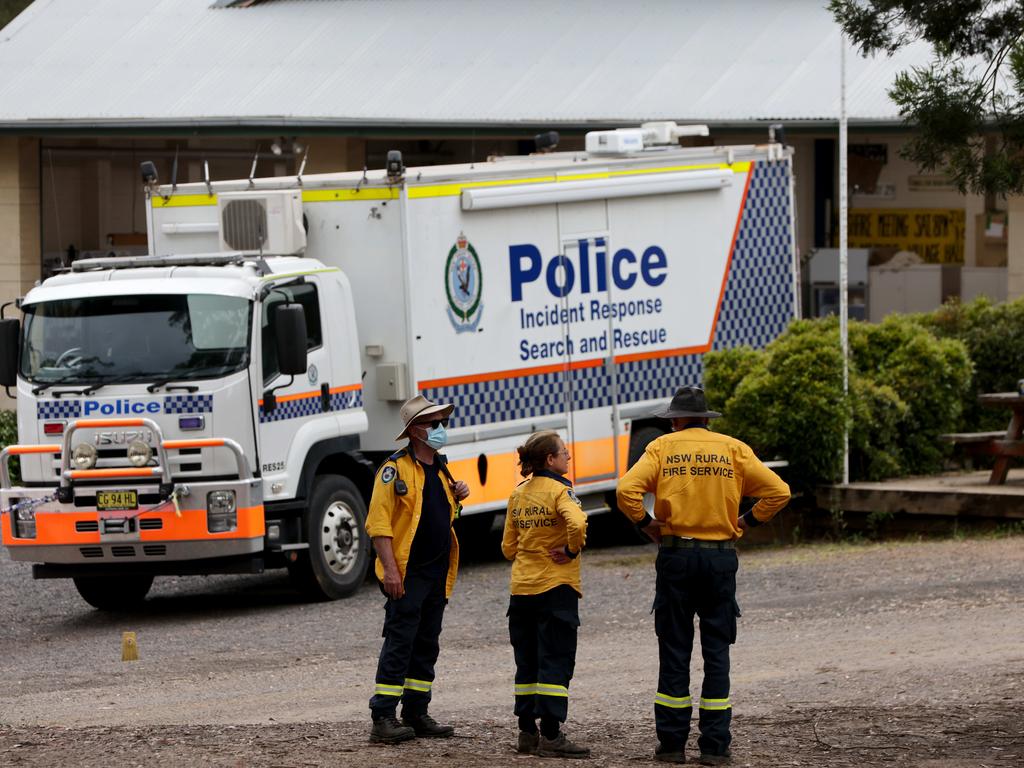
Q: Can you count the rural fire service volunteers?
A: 3